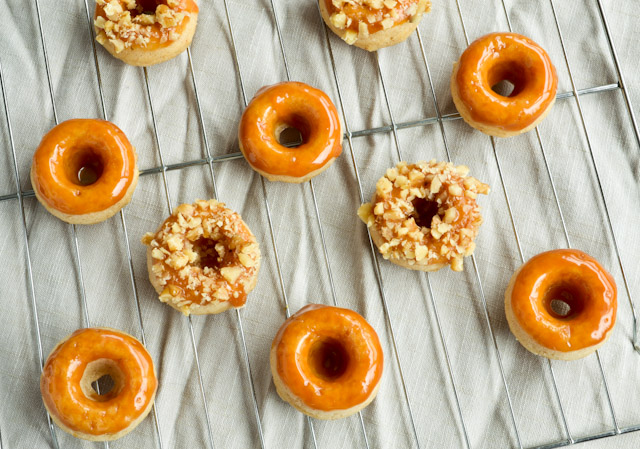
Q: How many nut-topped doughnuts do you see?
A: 4